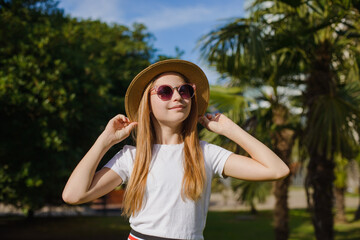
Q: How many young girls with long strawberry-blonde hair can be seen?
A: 1